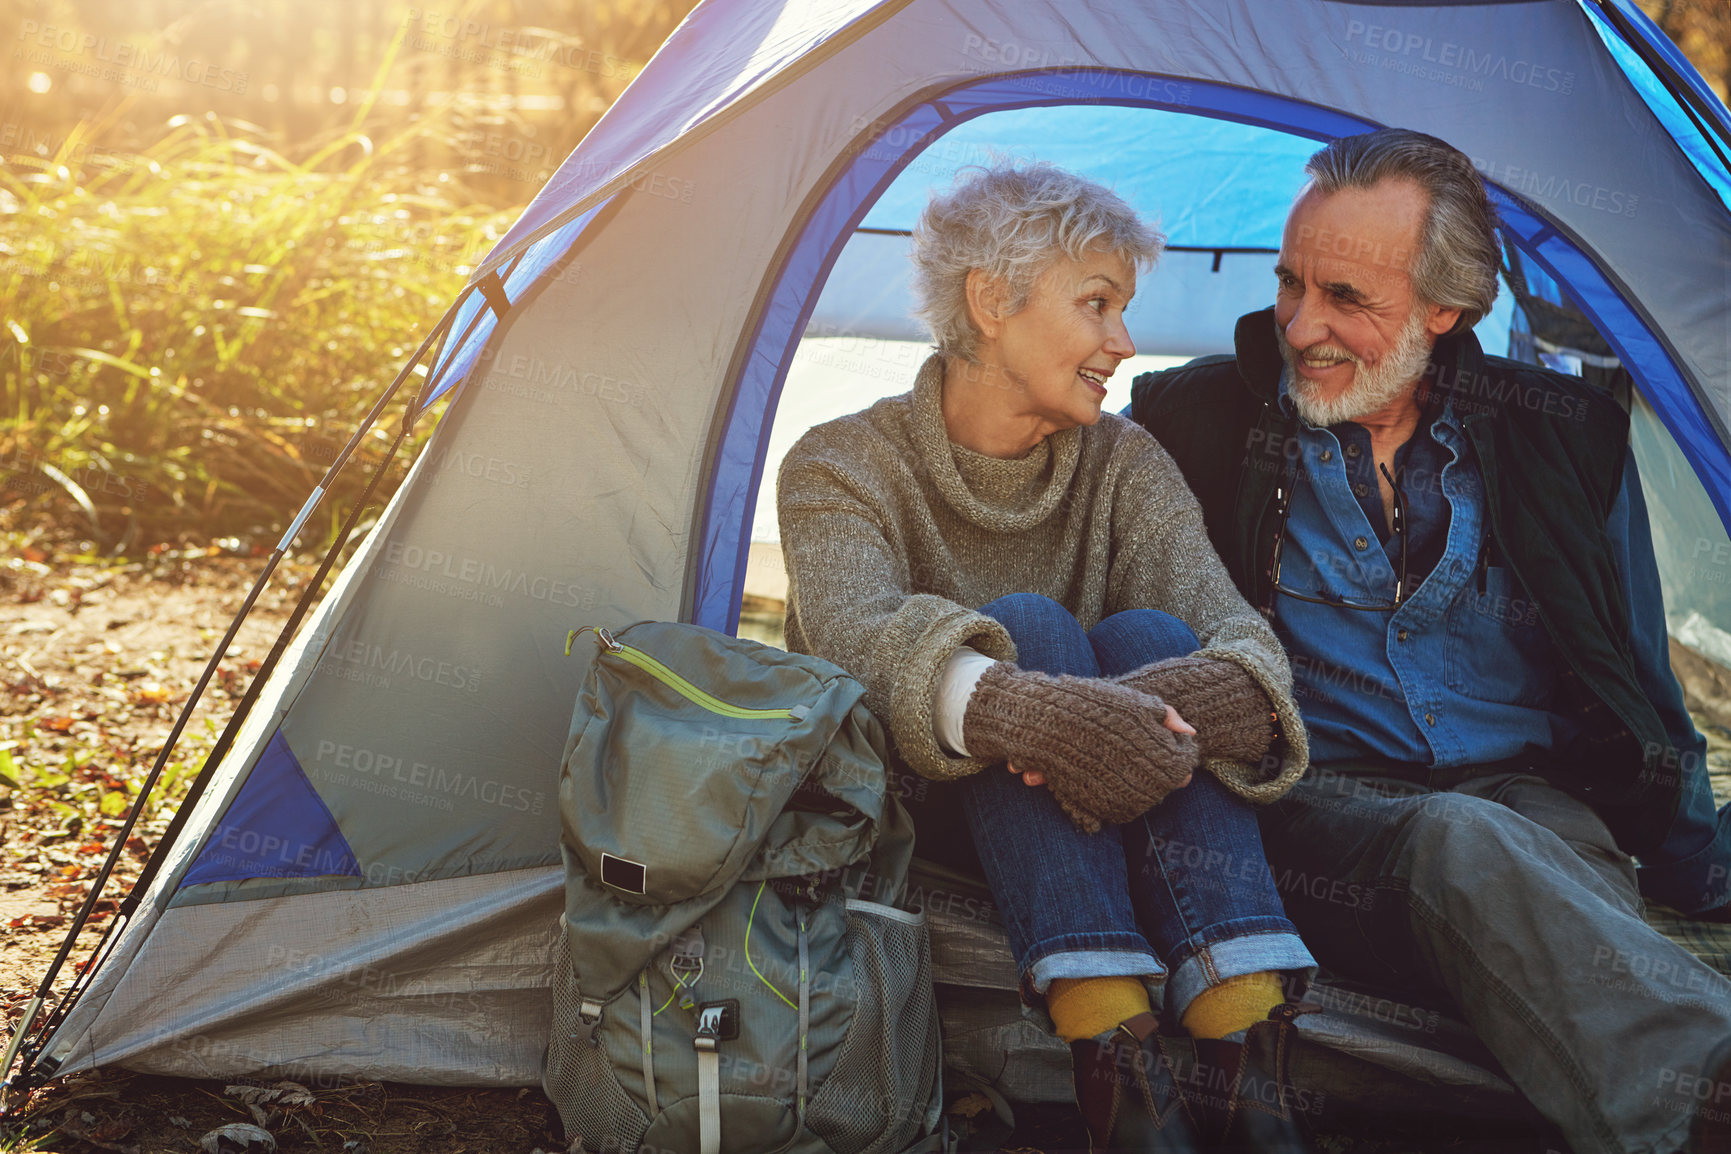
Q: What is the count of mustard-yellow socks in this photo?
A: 2